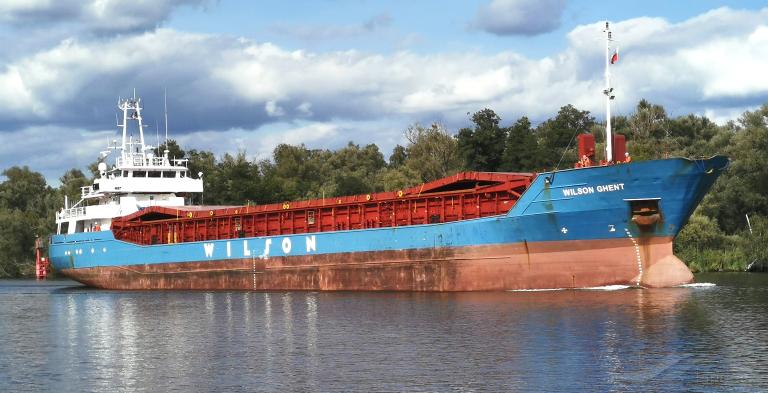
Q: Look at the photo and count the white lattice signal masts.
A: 1